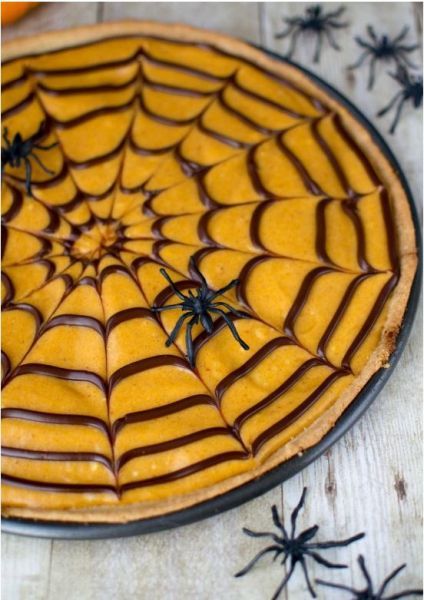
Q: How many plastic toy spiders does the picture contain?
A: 7